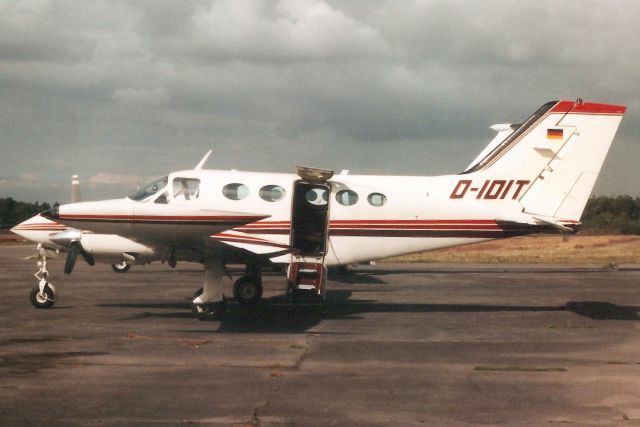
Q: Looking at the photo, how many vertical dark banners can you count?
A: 0